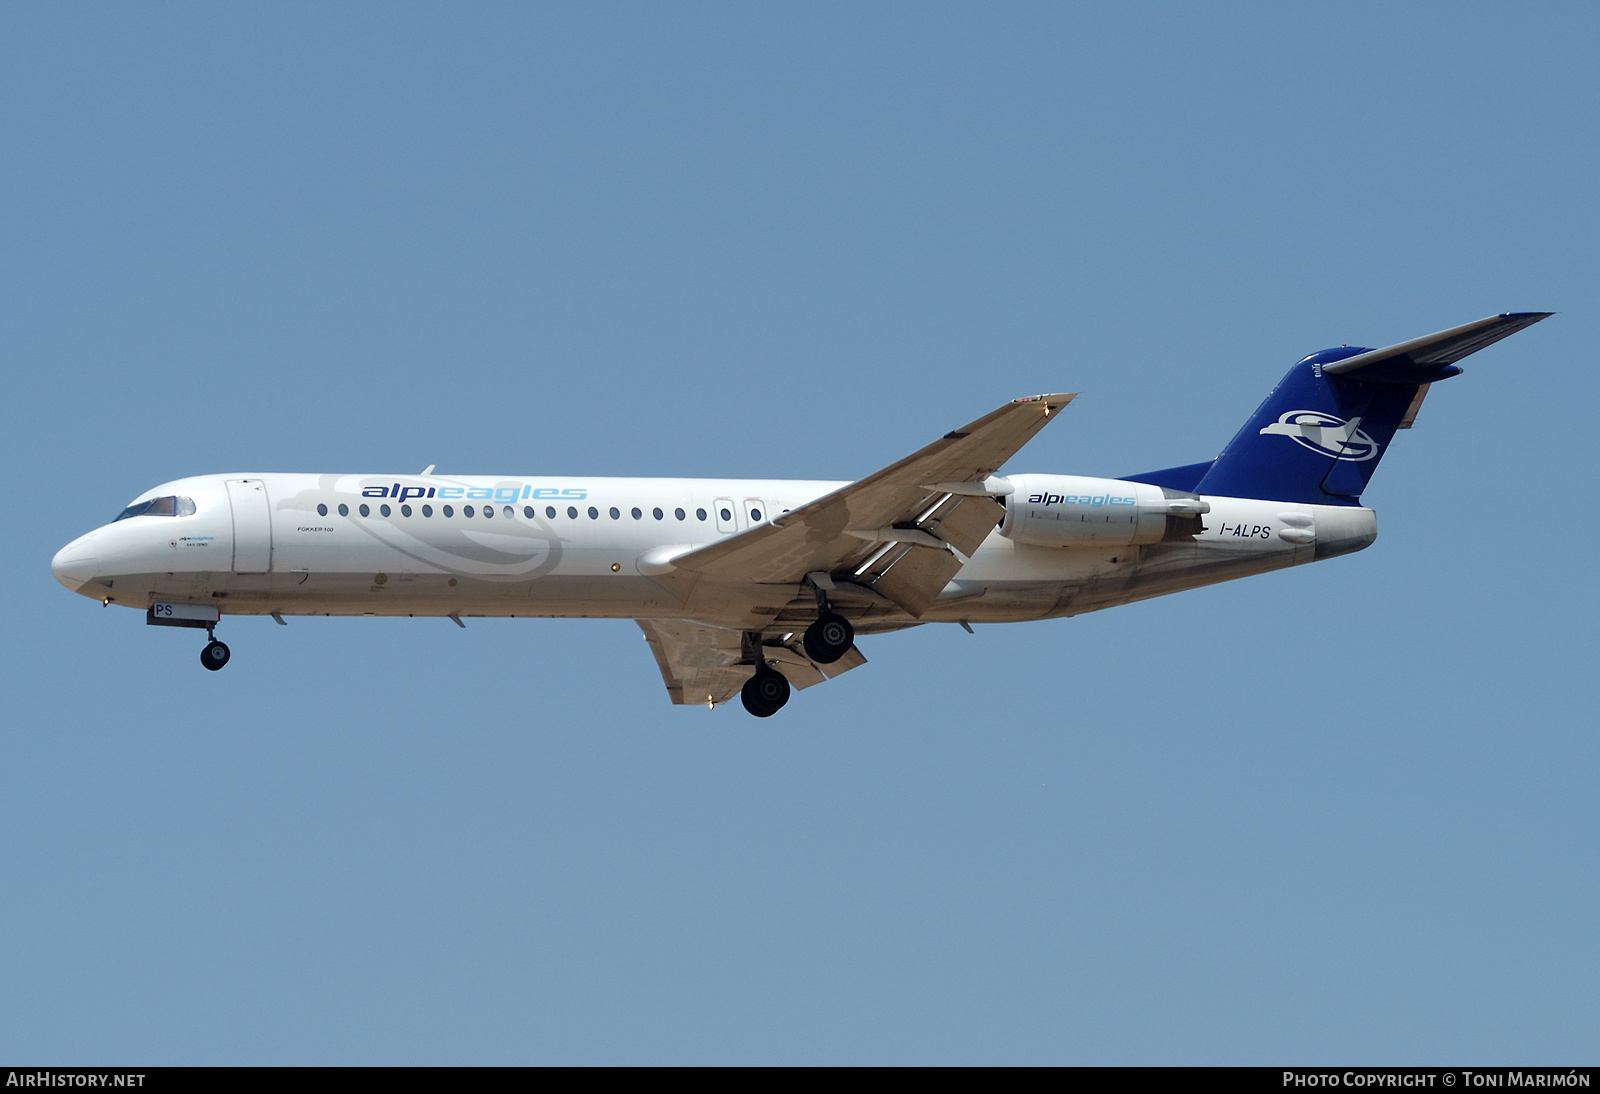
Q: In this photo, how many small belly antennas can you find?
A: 3